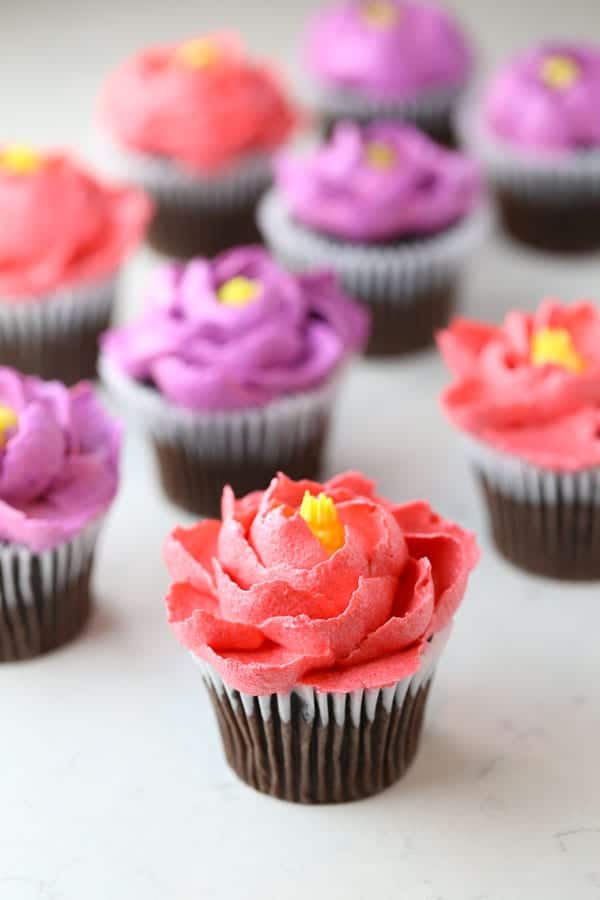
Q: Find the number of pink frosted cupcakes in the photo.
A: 4